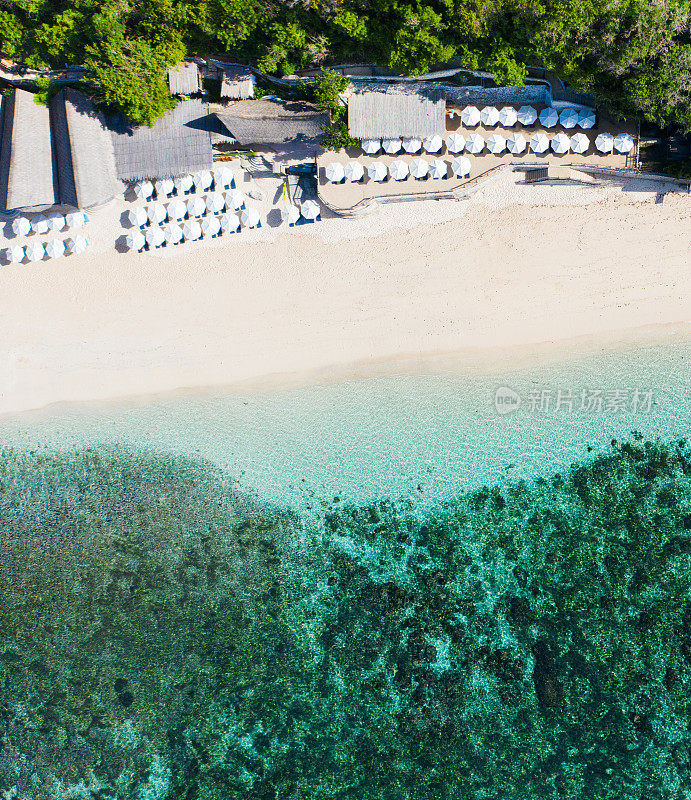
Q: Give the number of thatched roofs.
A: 7